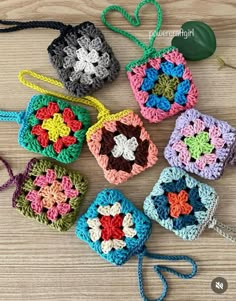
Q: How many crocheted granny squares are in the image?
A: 8